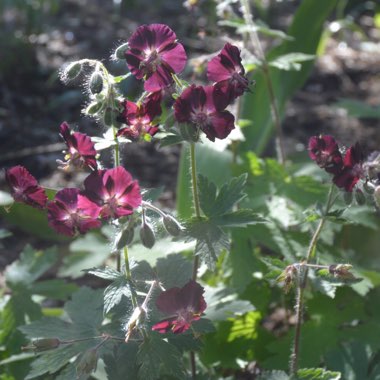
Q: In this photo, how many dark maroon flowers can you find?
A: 11